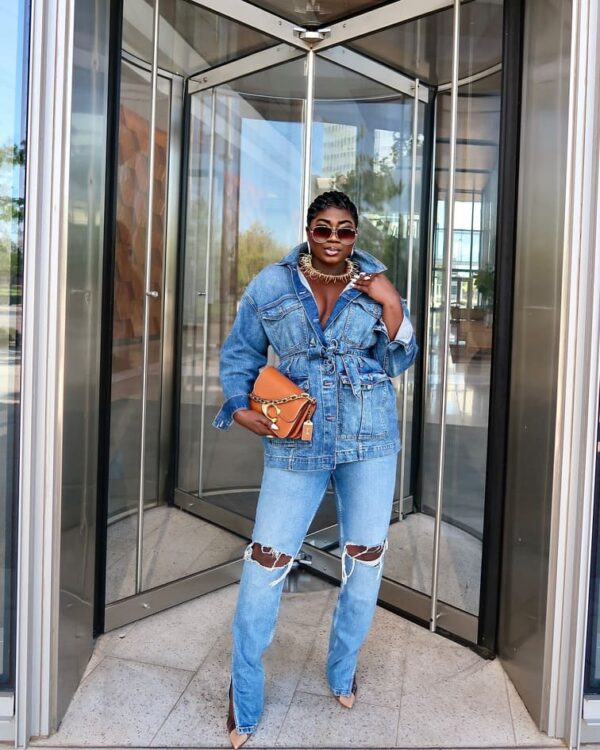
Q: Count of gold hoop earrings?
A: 0